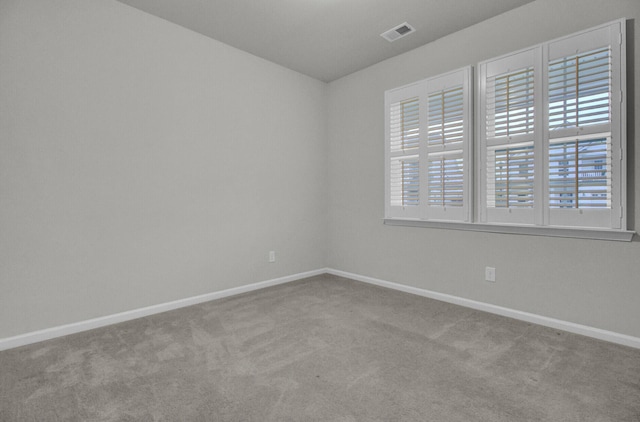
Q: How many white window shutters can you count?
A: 4